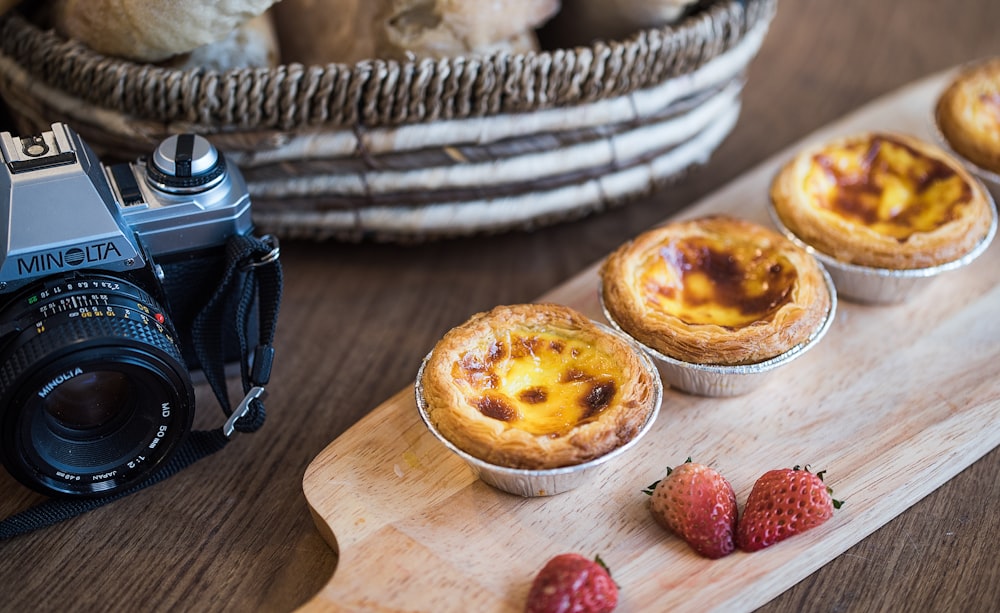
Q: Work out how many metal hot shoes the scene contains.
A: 1